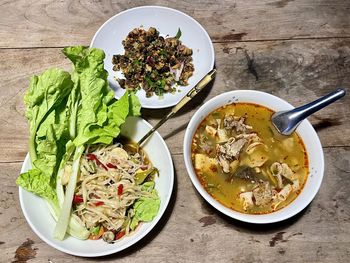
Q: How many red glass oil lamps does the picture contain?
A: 0